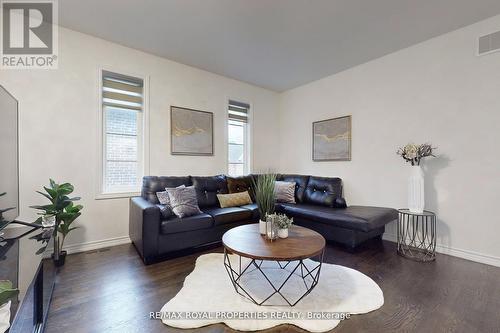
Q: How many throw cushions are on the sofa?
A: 4